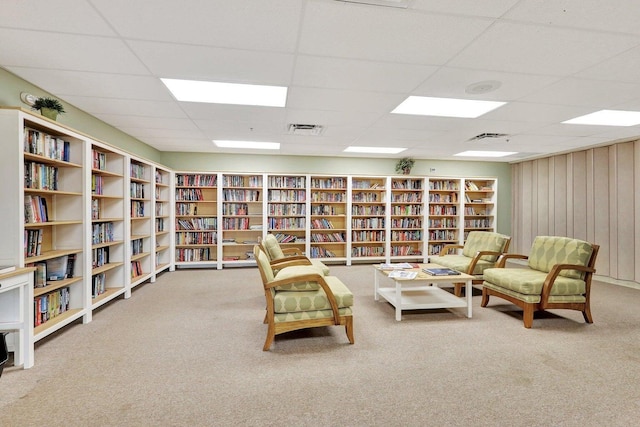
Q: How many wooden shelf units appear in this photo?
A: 12